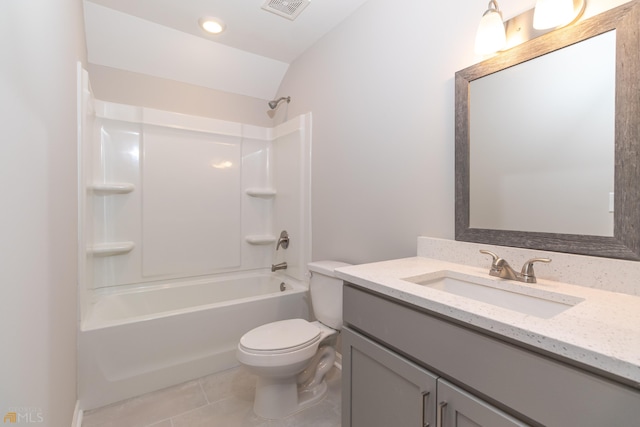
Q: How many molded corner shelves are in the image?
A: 4